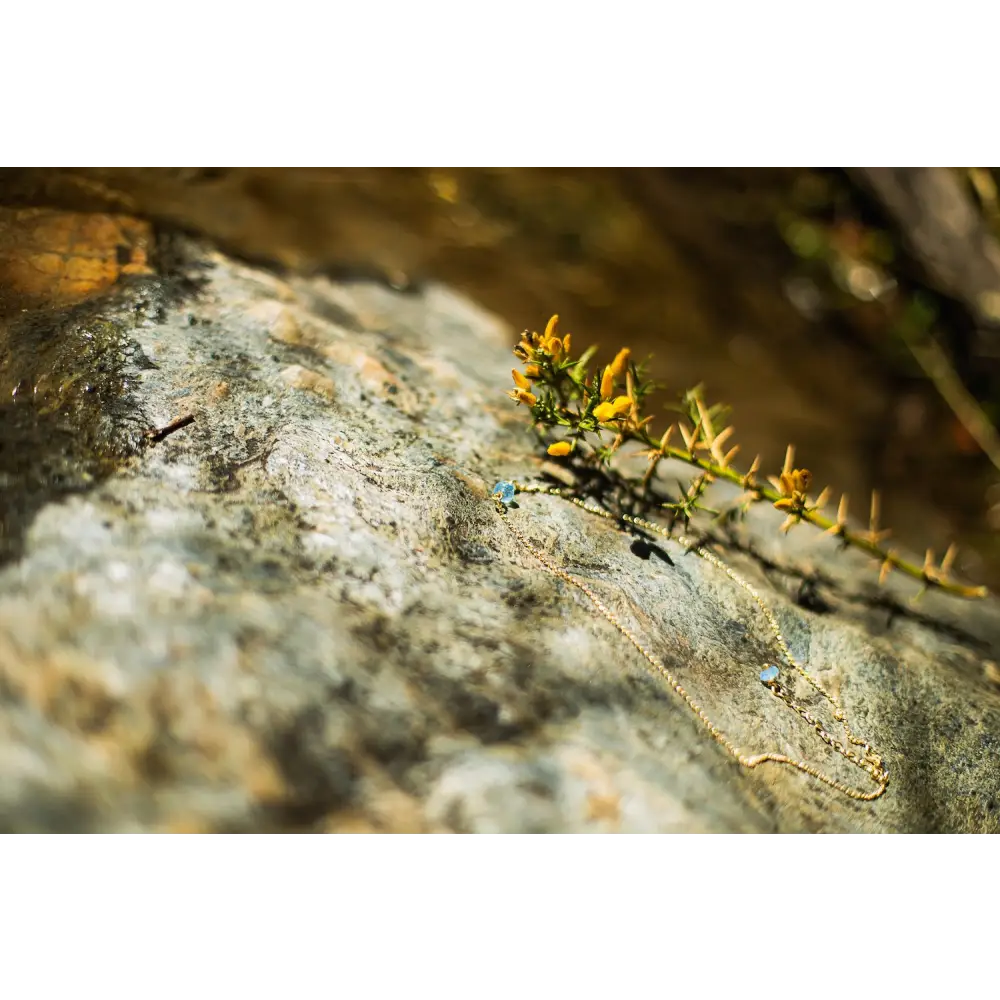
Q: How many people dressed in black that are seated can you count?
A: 0